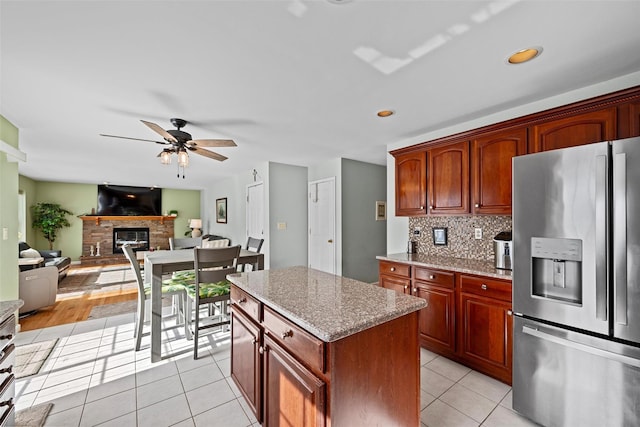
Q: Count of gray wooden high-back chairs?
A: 4